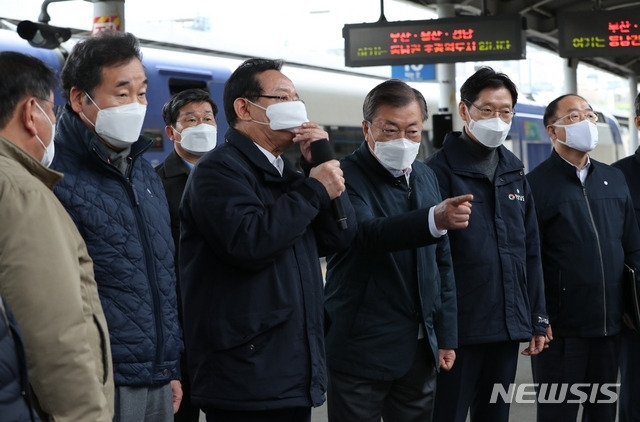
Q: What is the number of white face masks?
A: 7